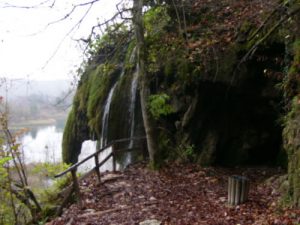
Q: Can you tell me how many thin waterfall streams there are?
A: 2